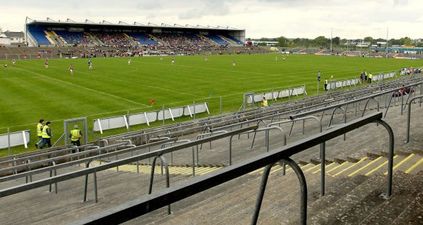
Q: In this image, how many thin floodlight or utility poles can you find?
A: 2